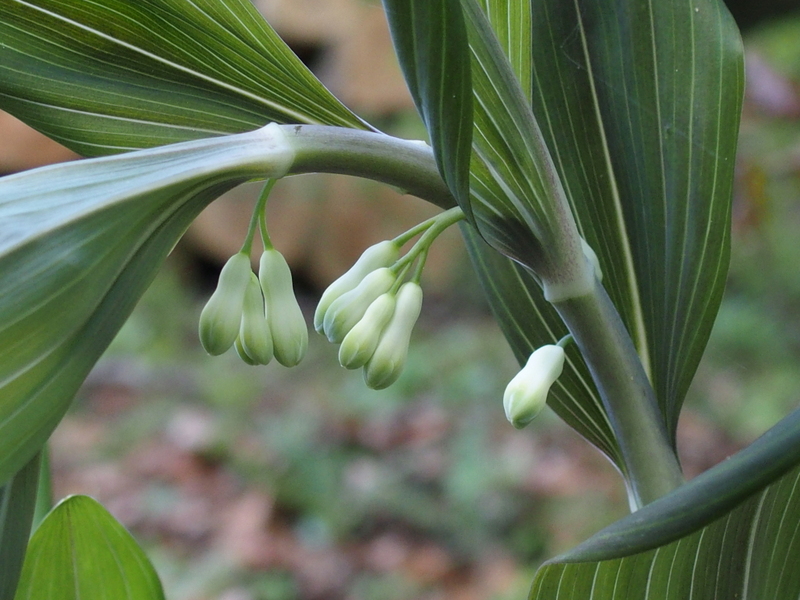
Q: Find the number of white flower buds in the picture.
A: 8